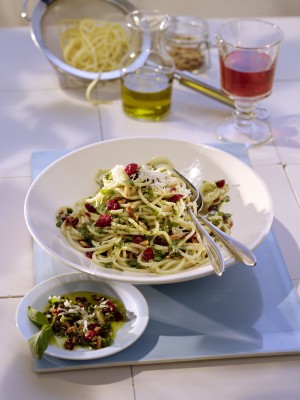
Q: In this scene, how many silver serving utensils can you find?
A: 2